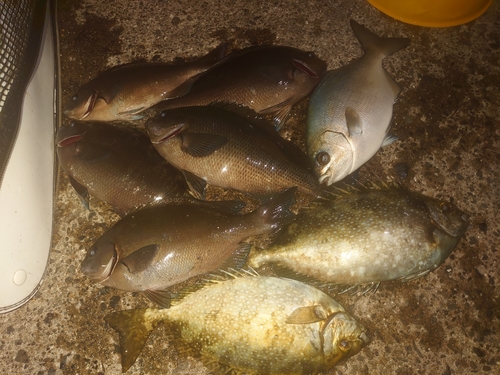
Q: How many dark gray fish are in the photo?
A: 5